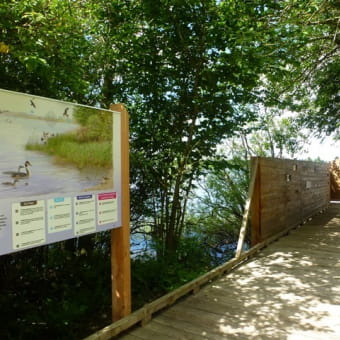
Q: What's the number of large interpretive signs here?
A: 1